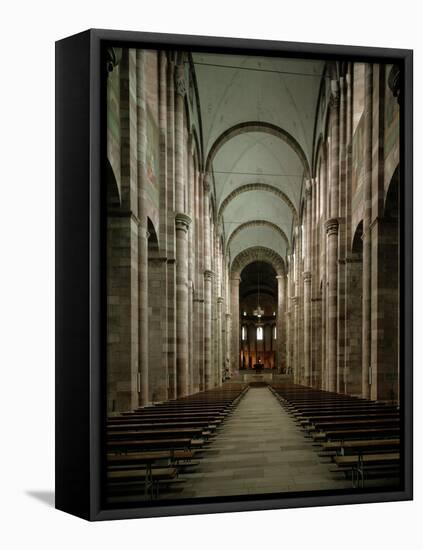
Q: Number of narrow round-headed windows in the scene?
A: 3